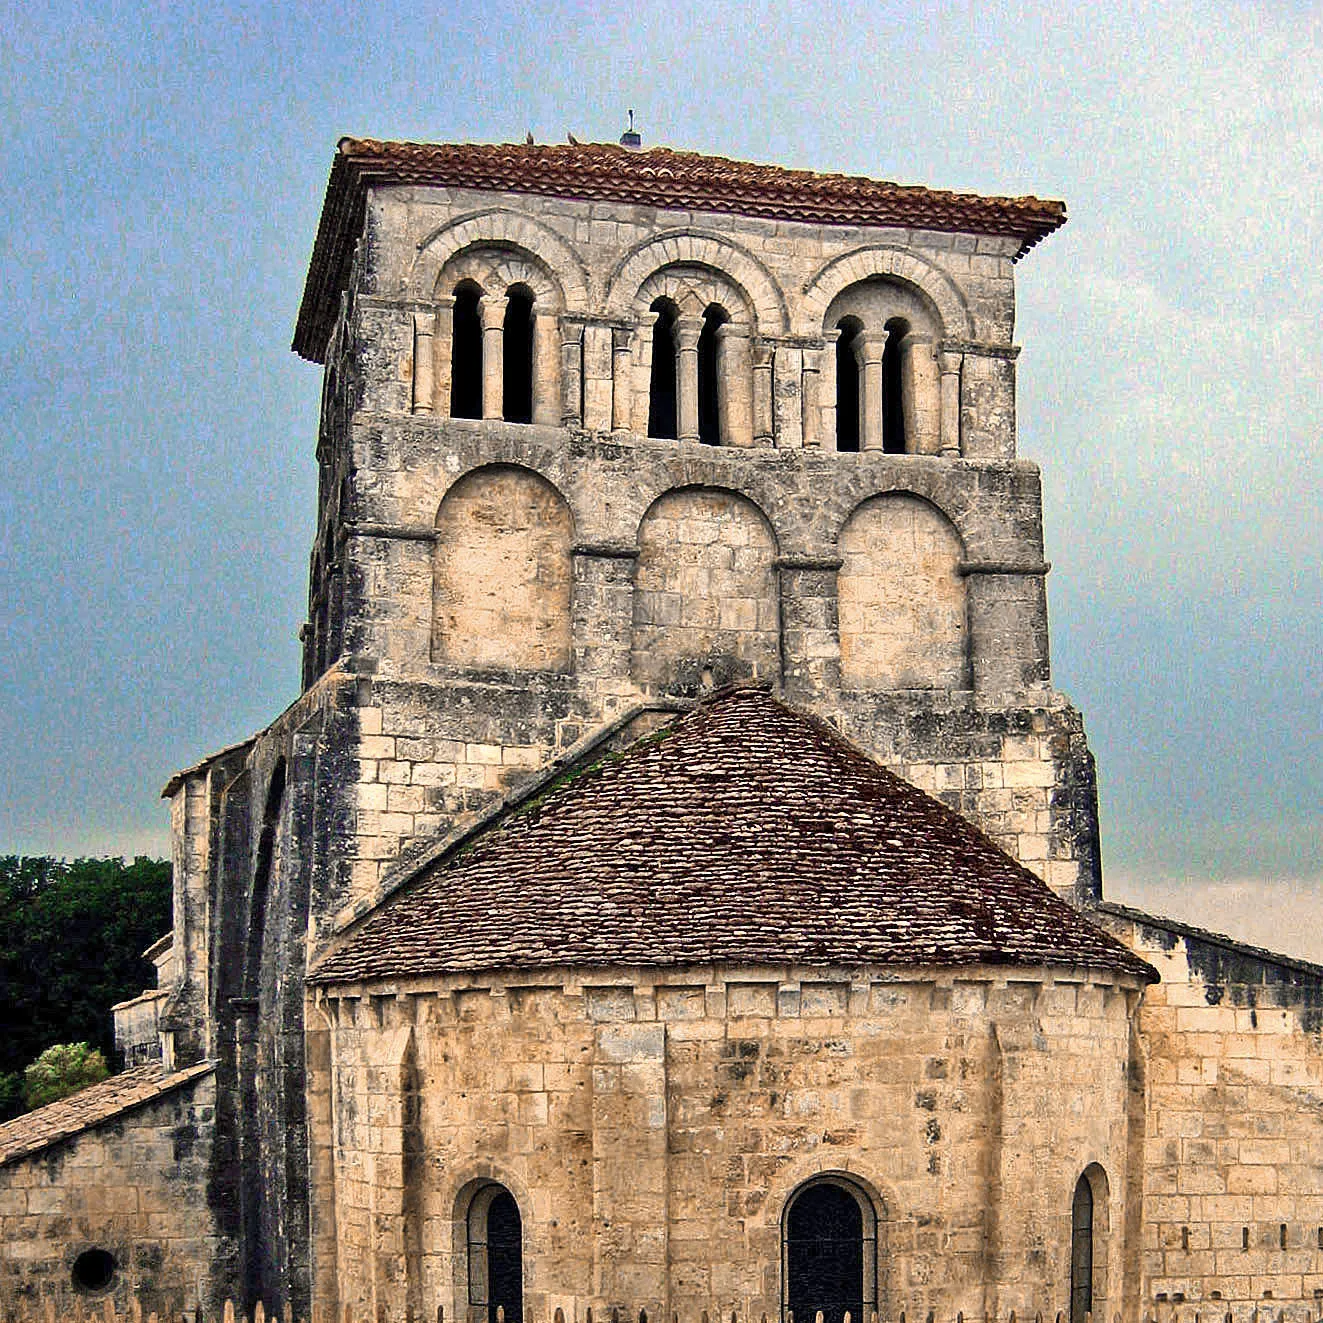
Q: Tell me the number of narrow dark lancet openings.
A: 6